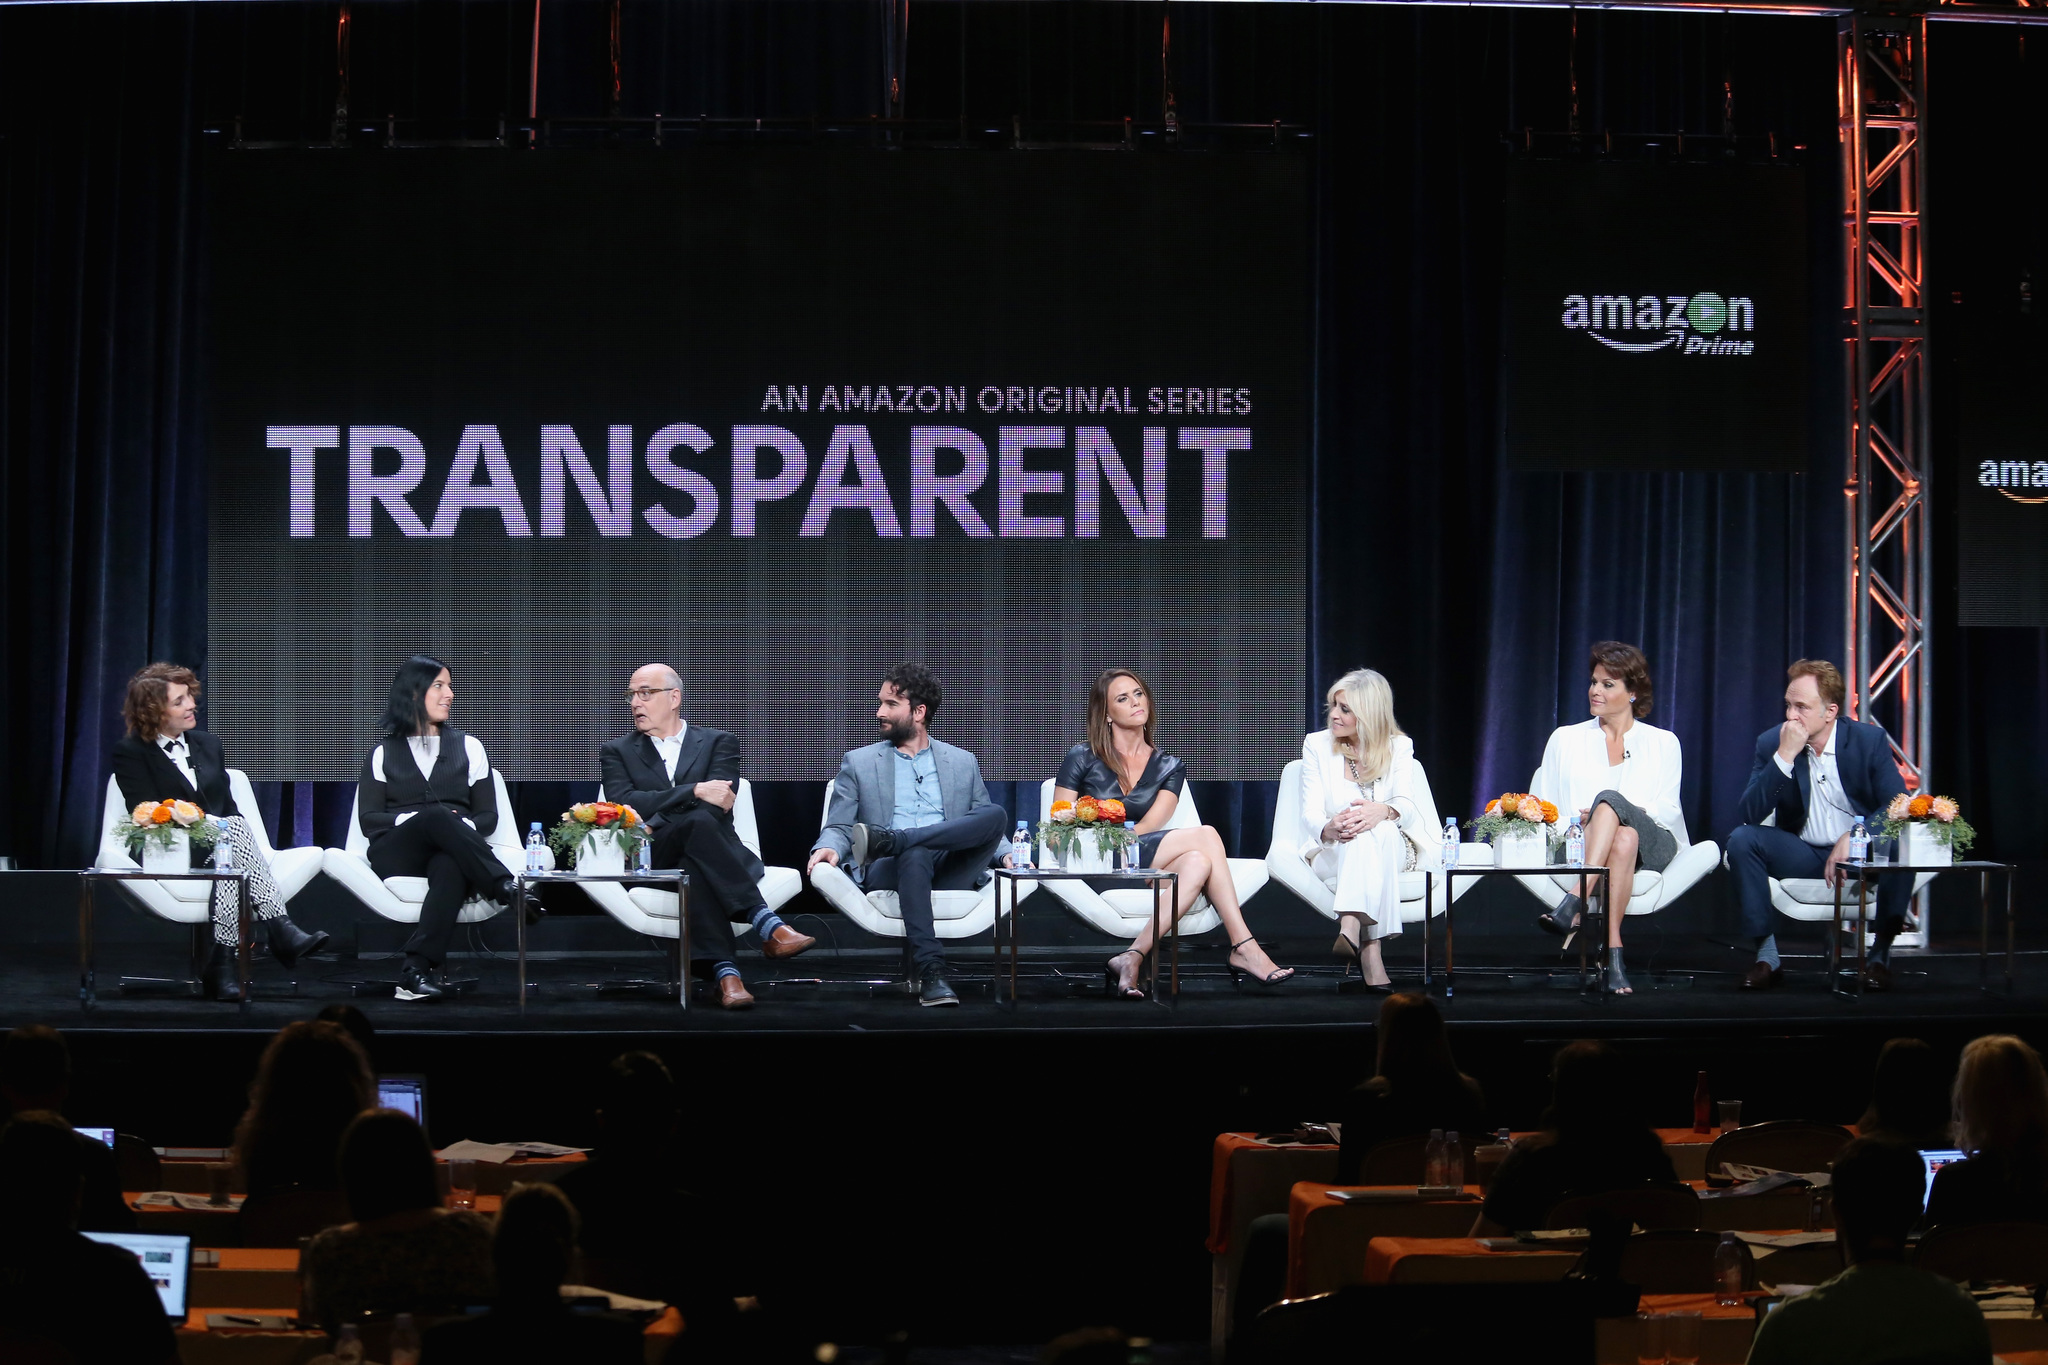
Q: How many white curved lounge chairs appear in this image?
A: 8